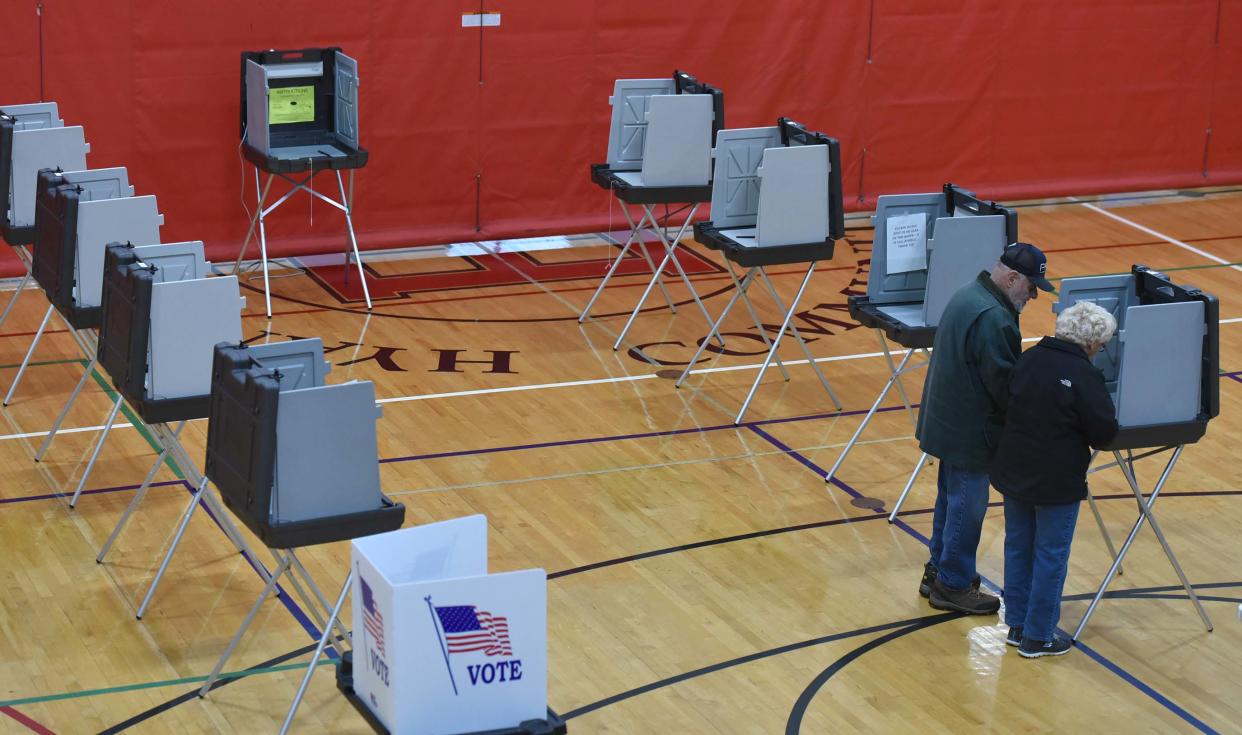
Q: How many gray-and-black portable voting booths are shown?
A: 9